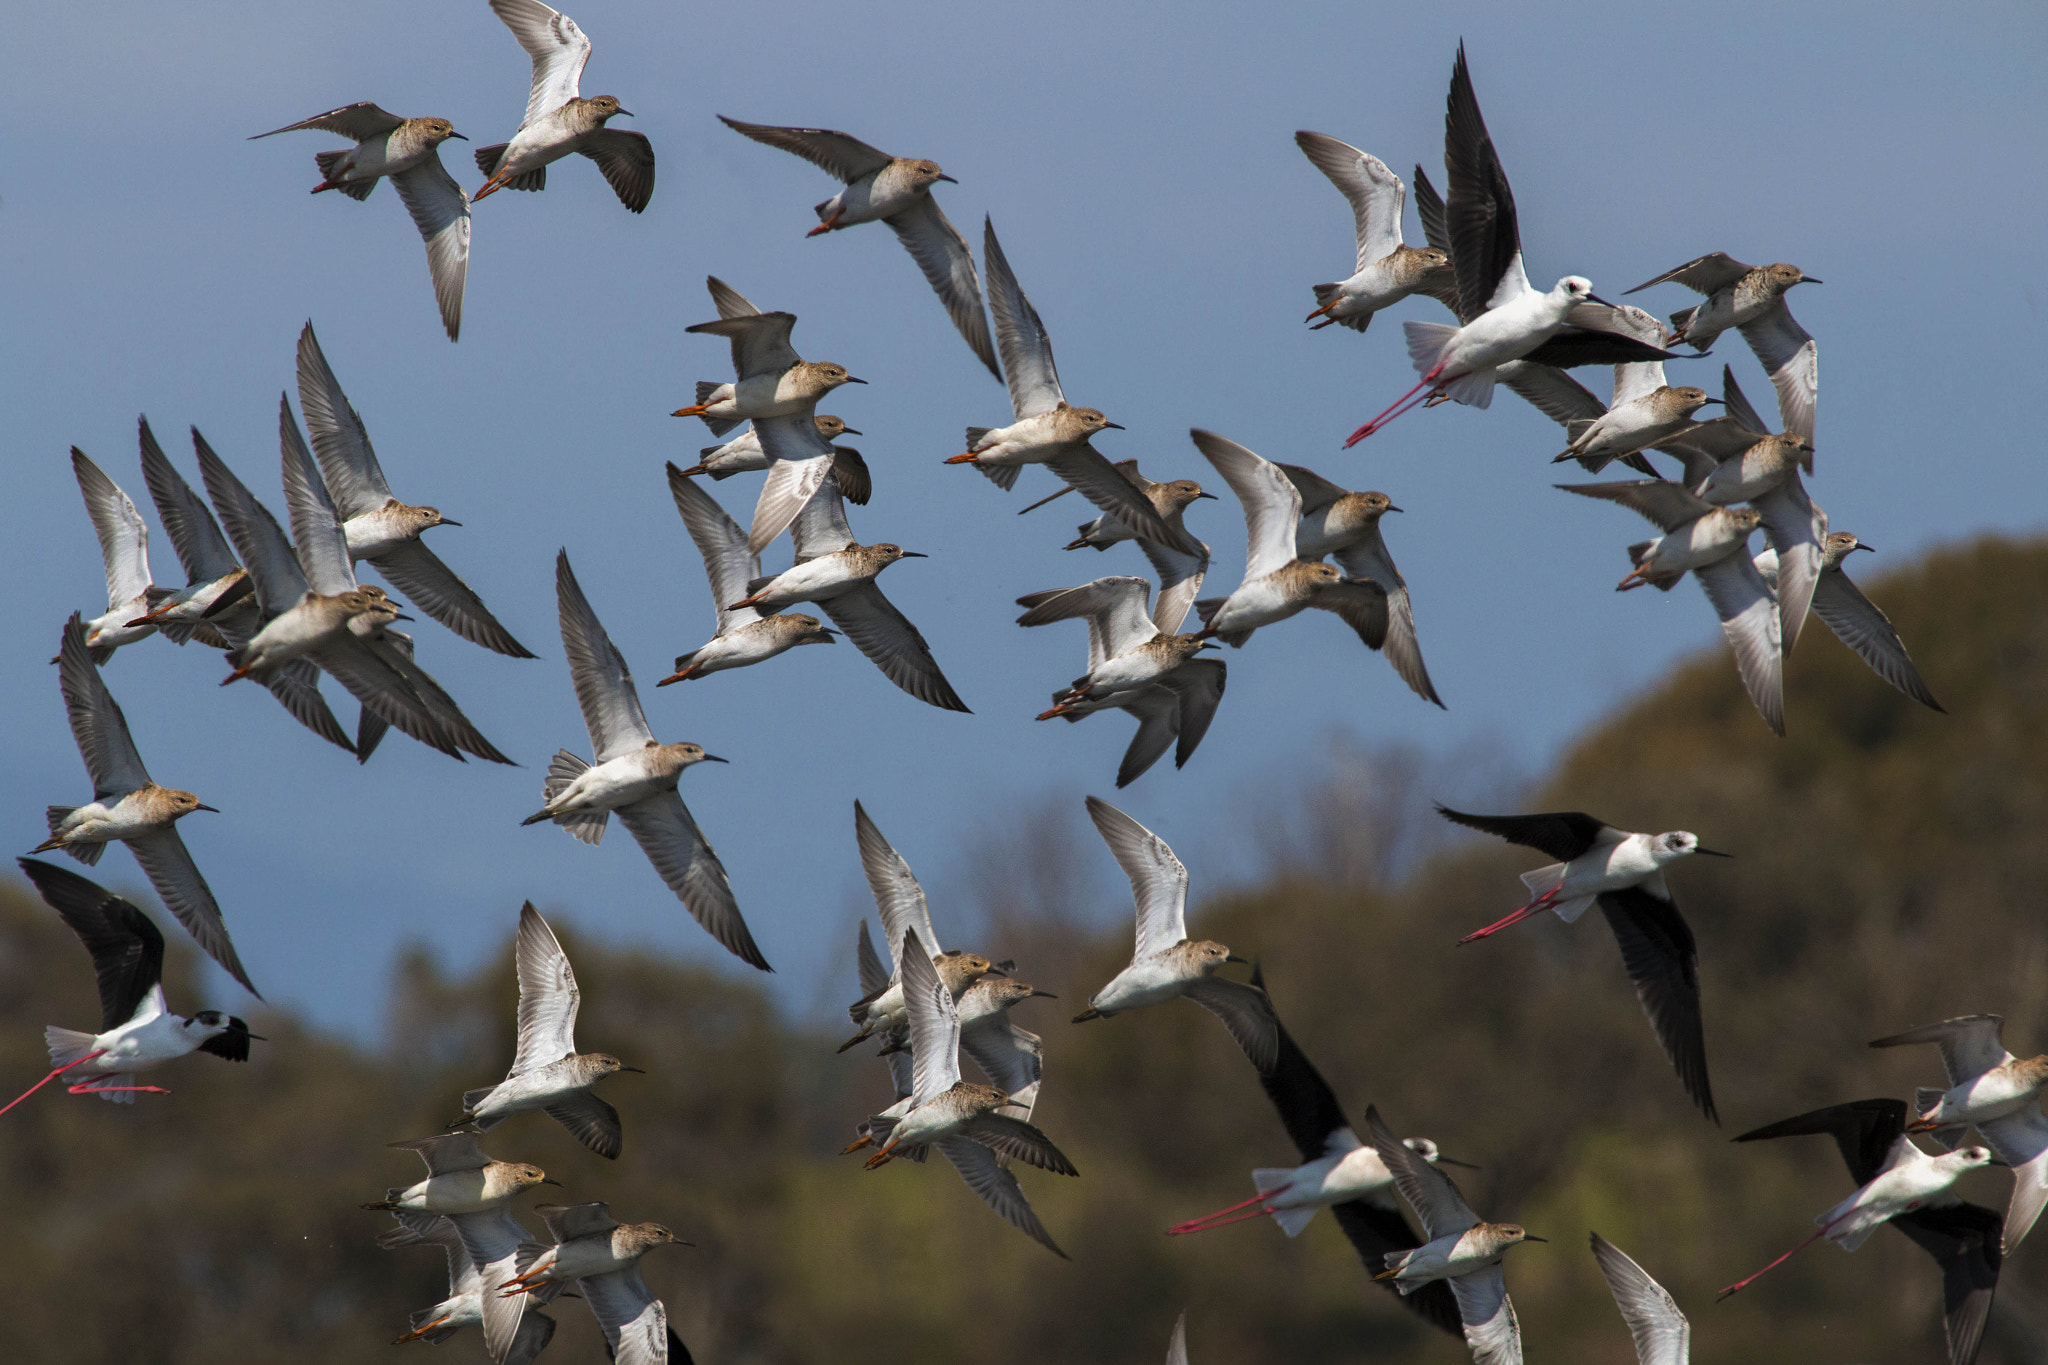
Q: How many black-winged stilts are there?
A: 5